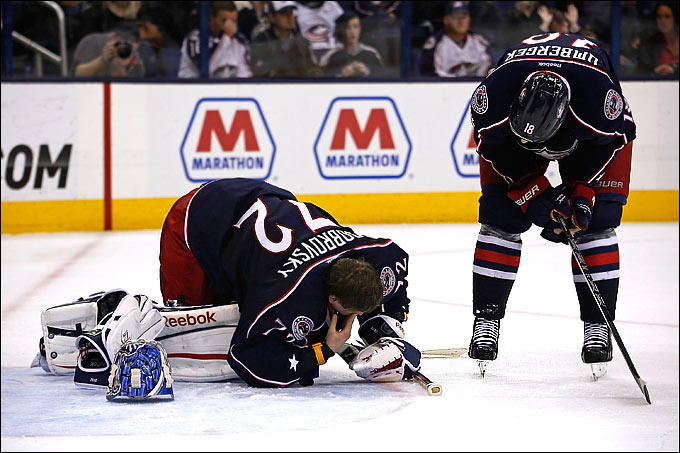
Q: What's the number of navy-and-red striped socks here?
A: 2